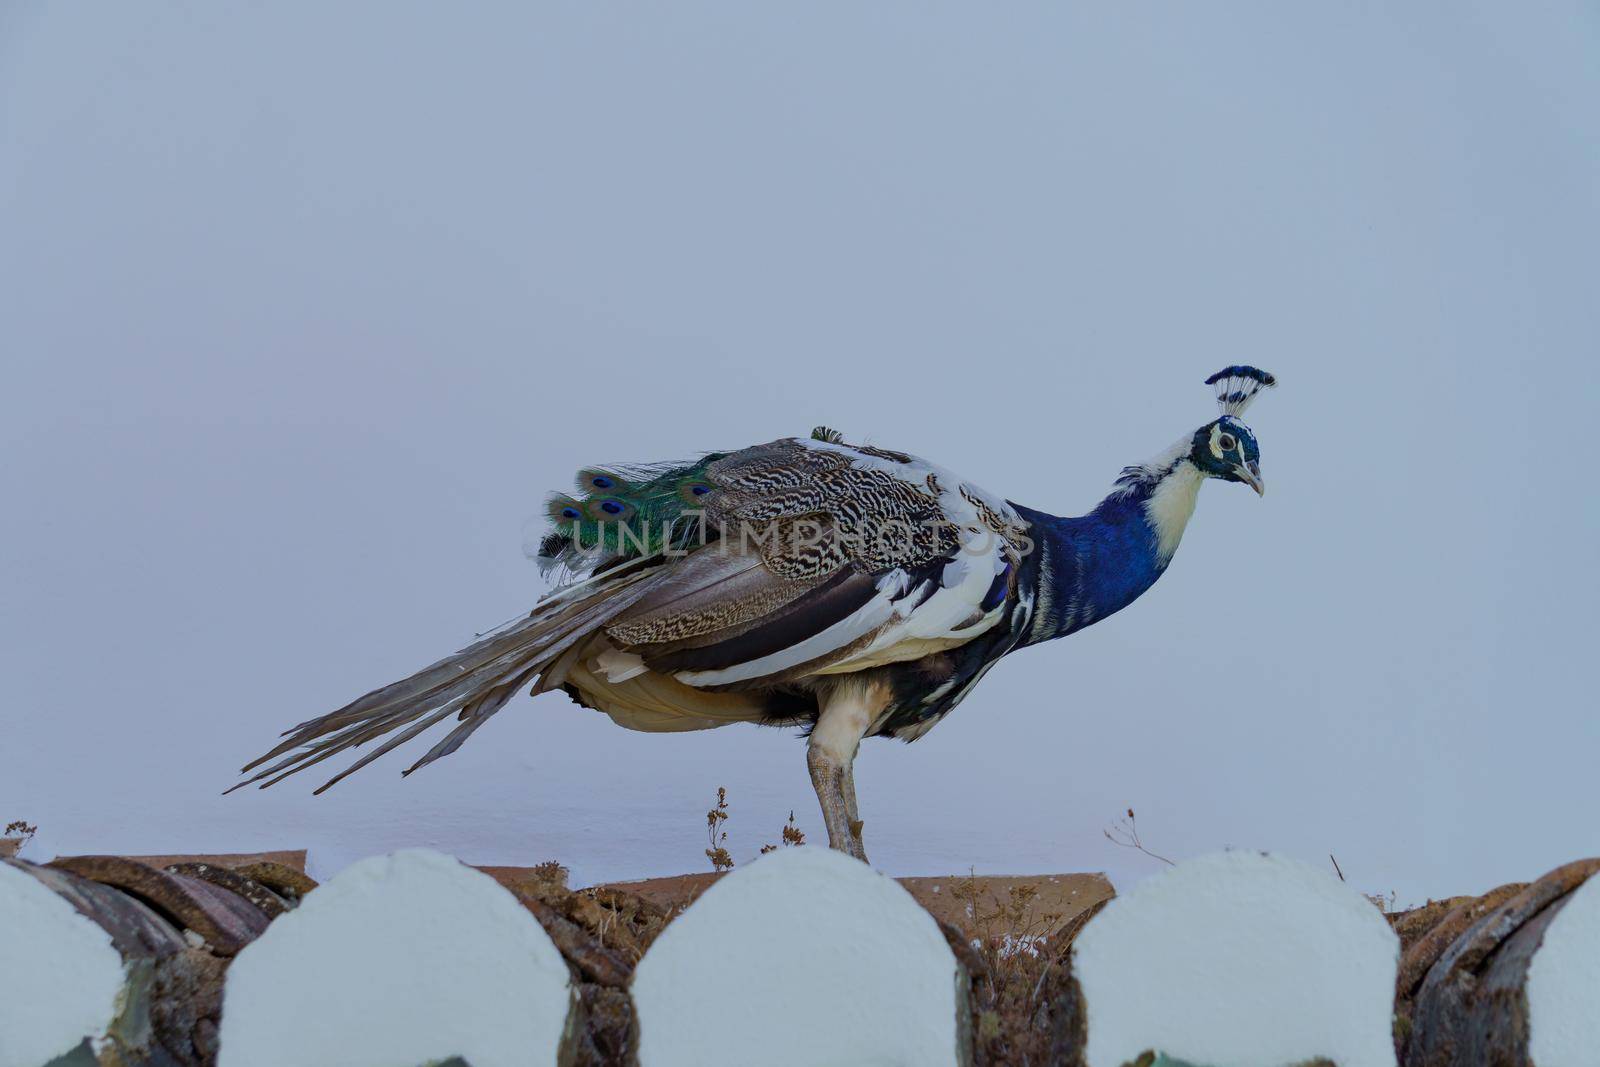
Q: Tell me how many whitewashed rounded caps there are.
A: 5